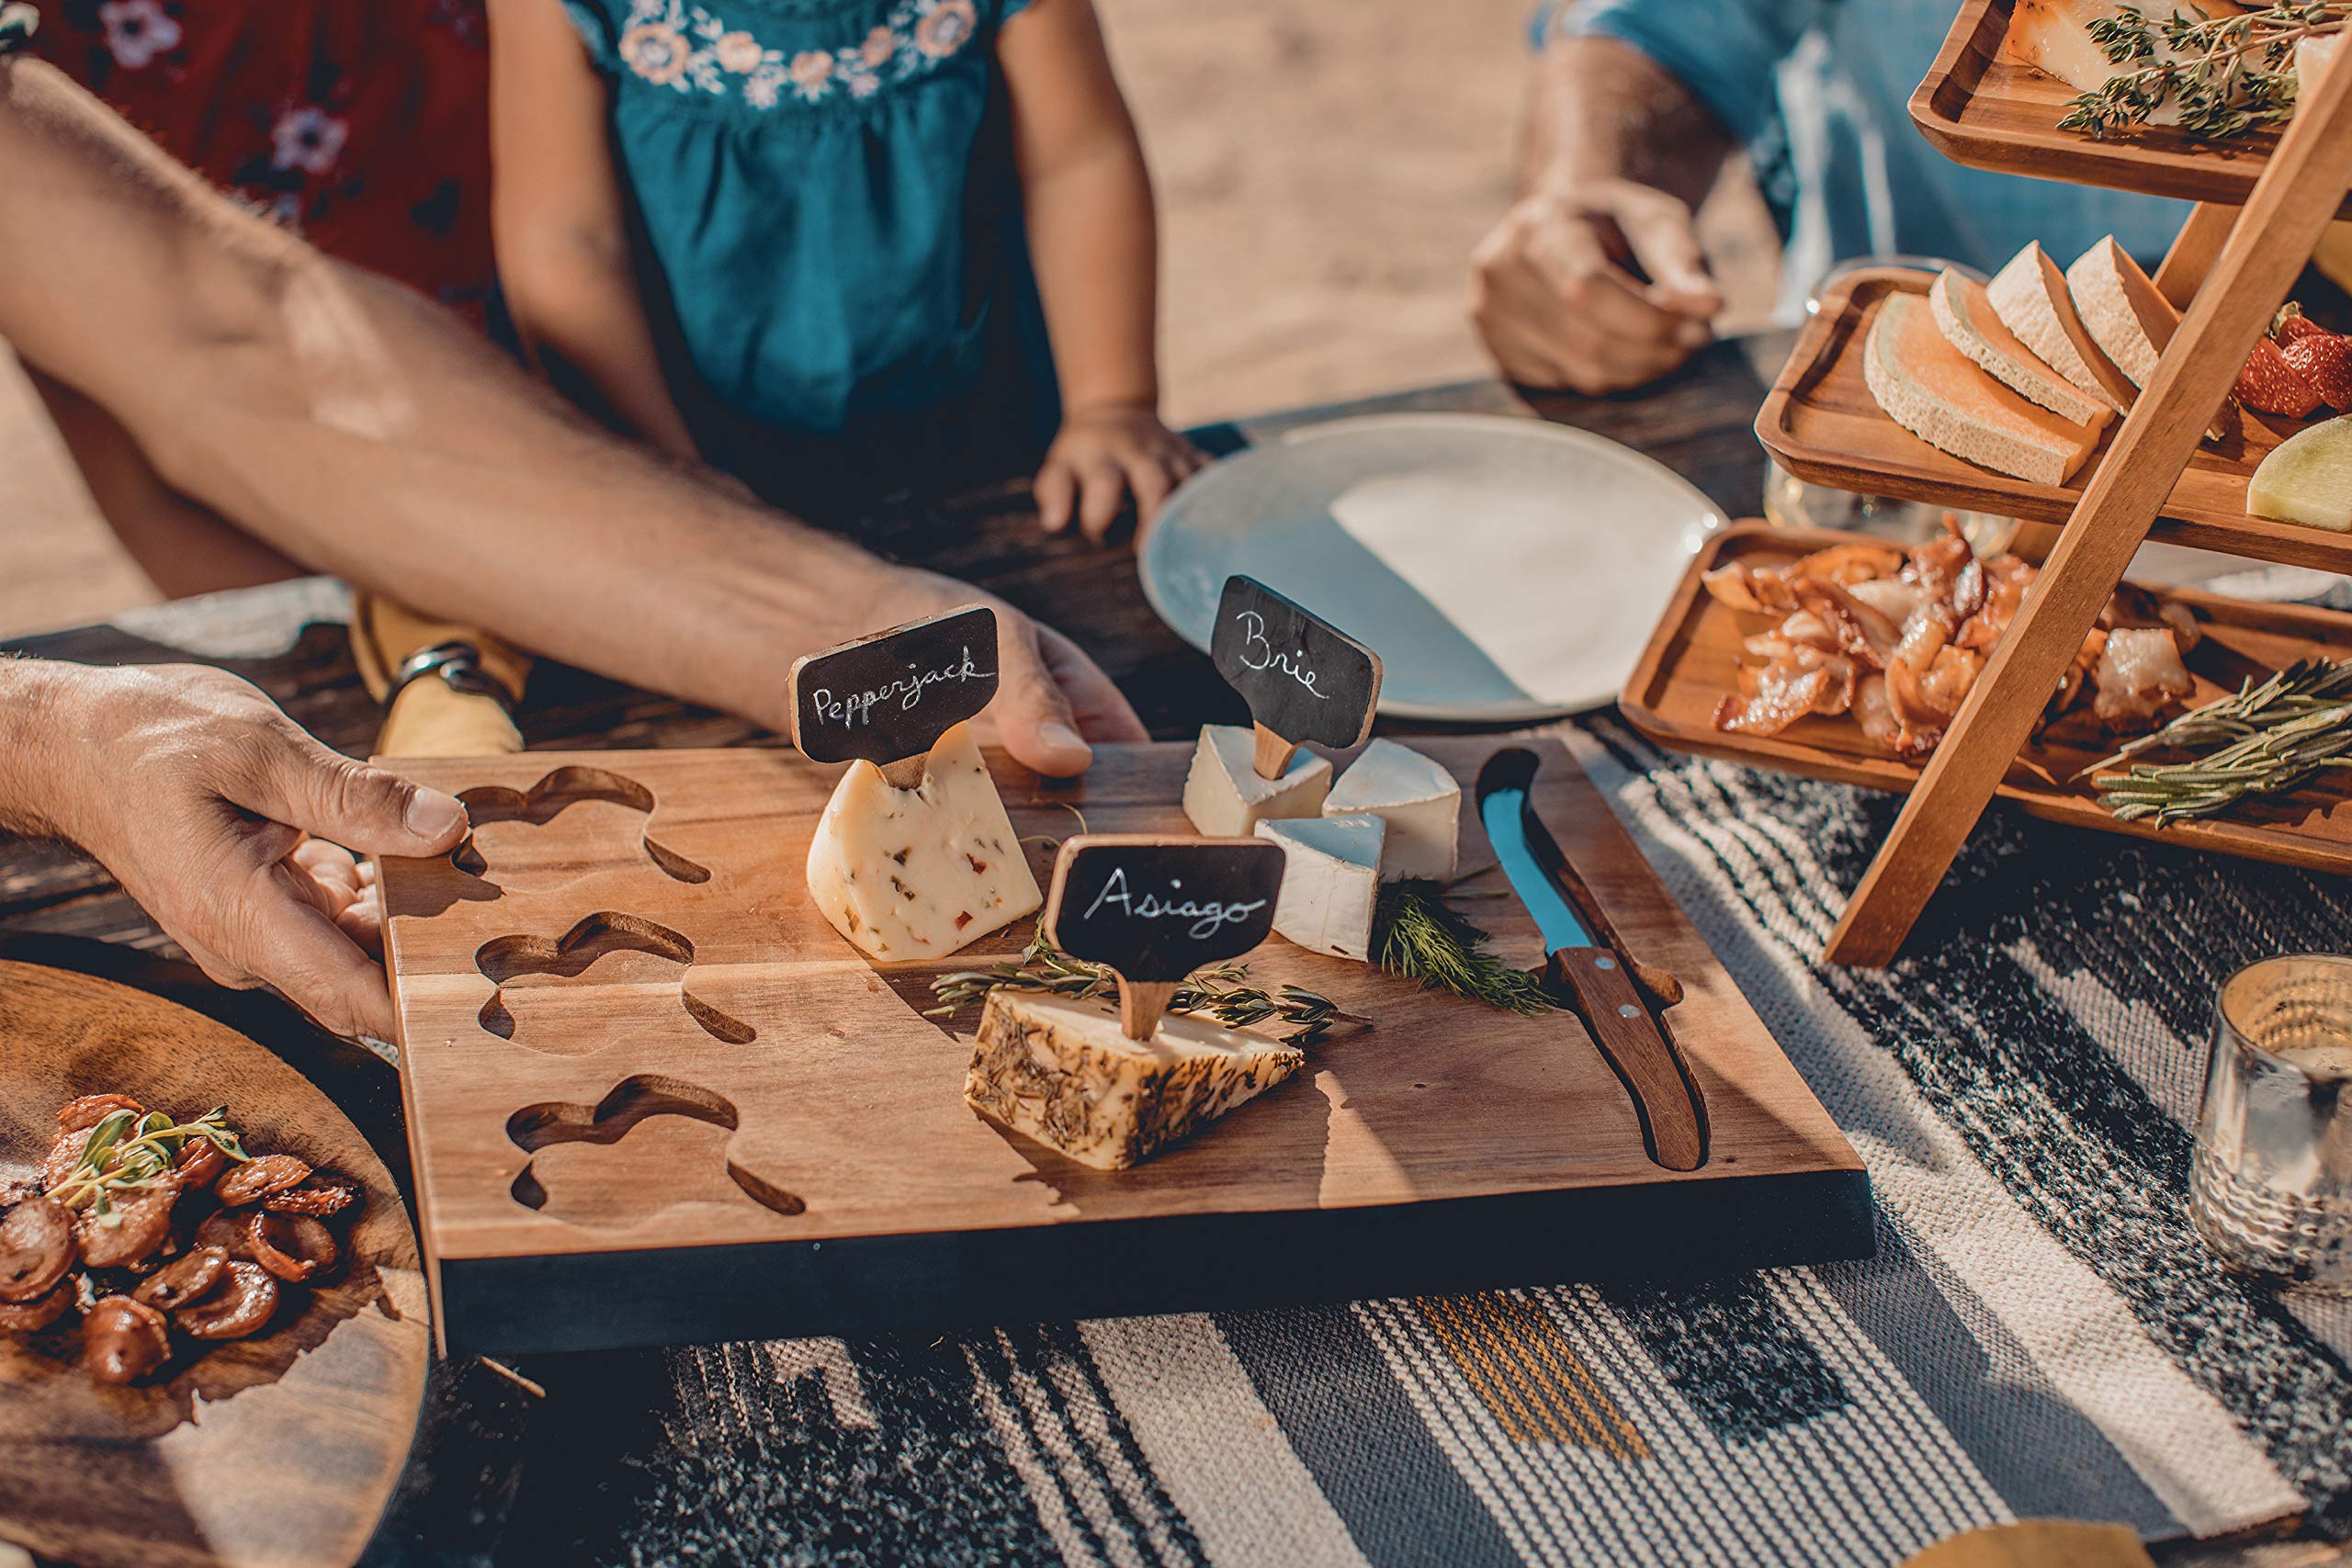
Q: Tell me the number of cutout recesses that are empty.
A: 3